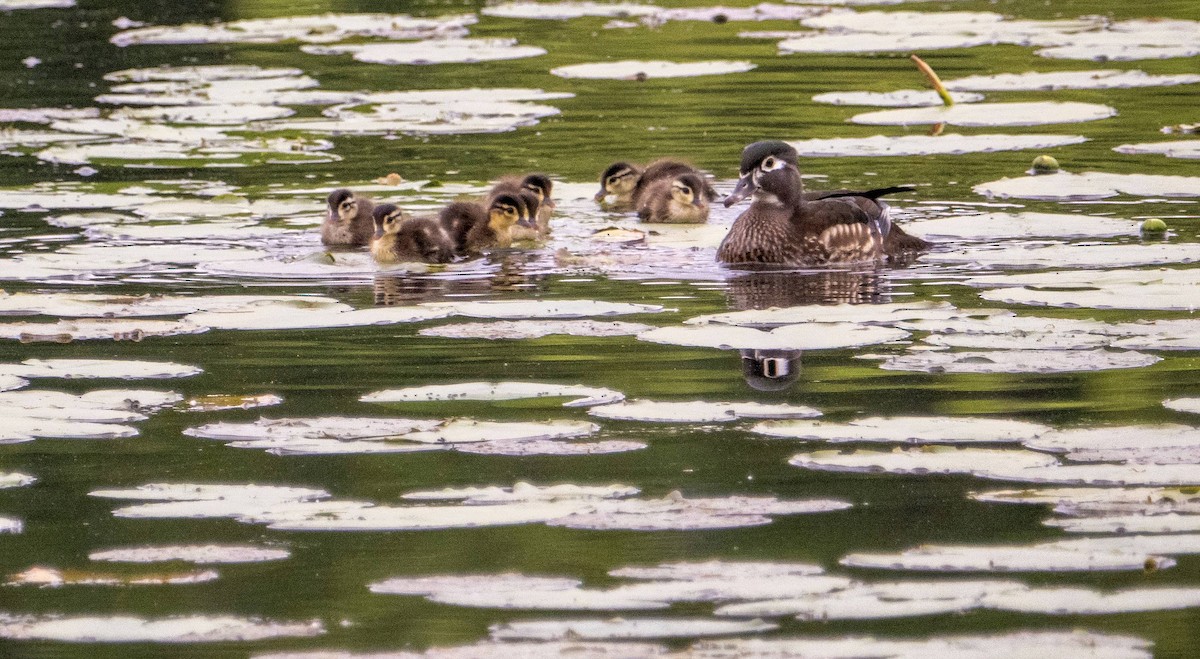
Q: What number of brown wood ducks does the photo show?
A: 8